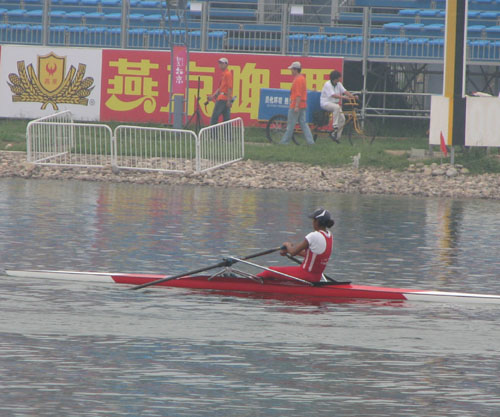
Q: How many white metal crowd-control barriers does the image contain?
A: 4